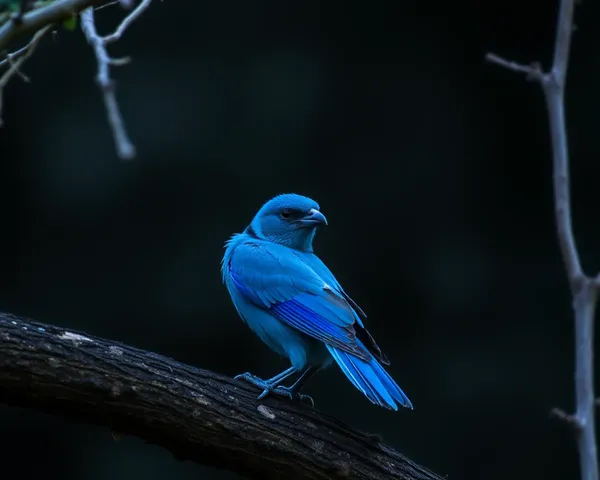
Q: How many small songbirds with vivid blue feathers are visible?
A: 1